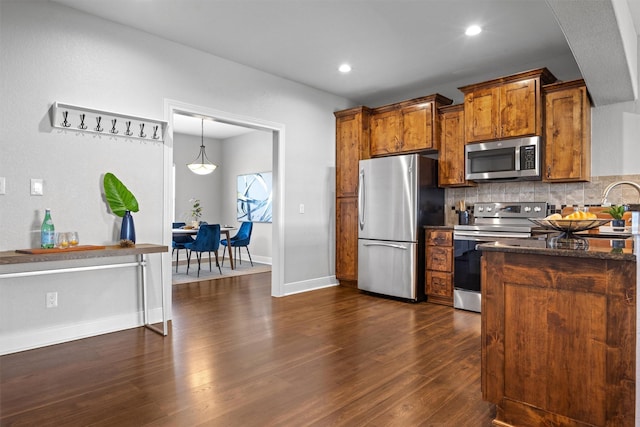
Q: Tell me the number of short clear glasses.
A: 2